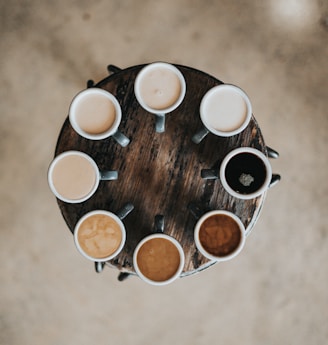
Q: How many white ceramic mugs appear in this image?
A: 8